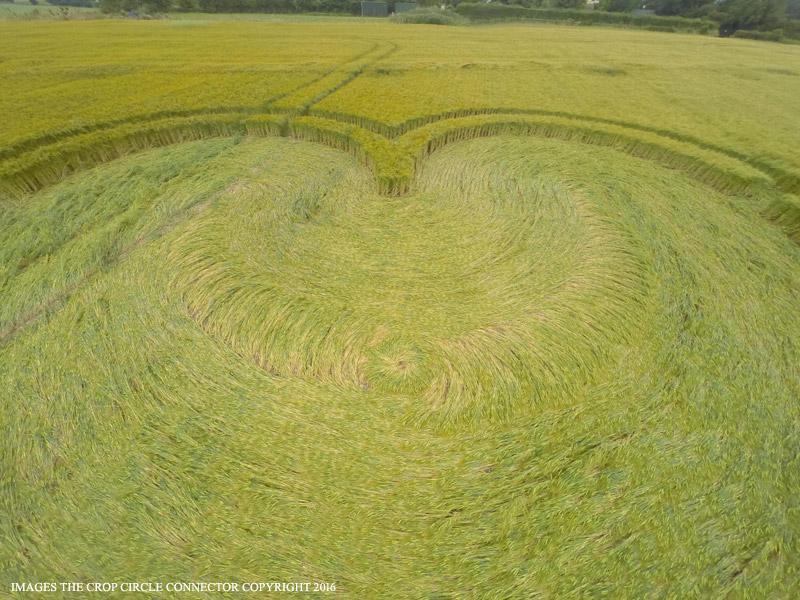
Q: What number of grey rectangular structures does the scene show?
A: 2